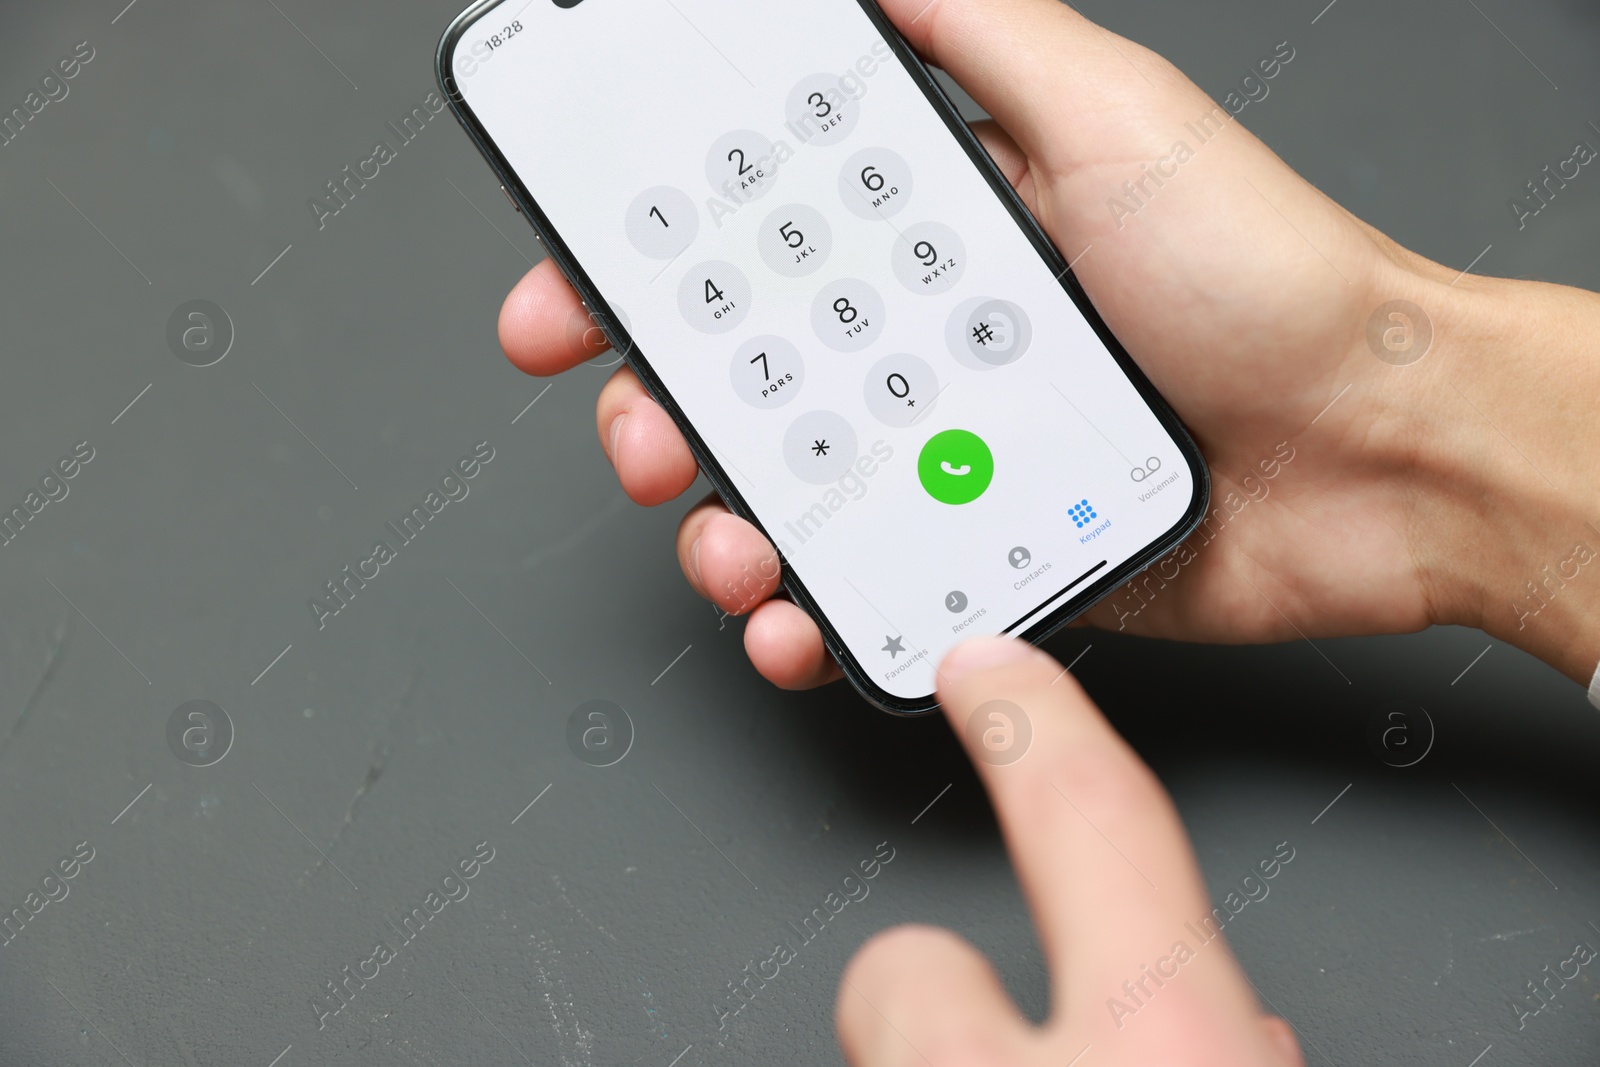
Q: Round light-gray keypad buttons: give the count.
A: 12